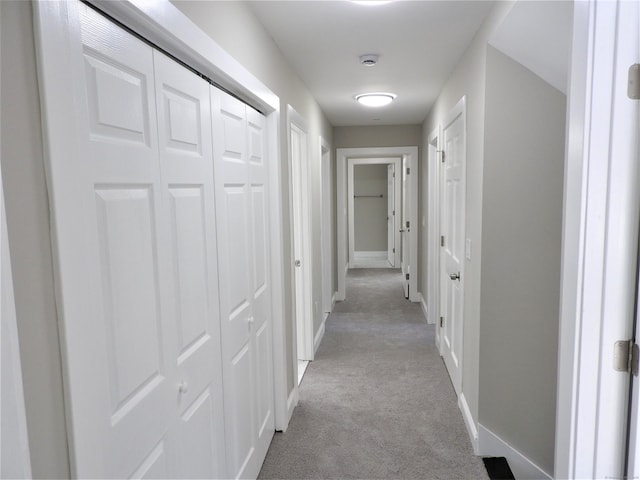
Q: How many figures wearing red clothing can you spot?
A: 0